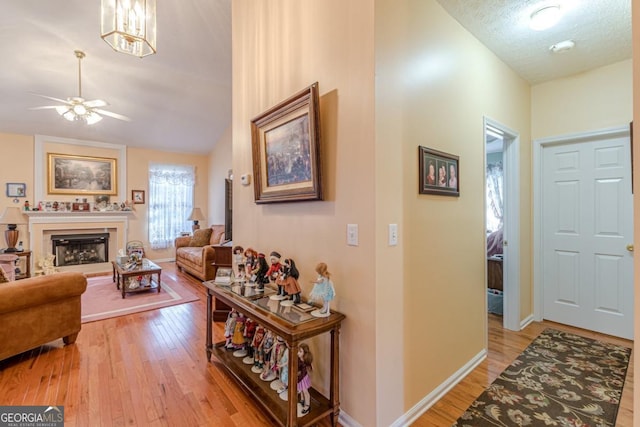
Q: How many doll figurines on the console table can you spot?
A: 14